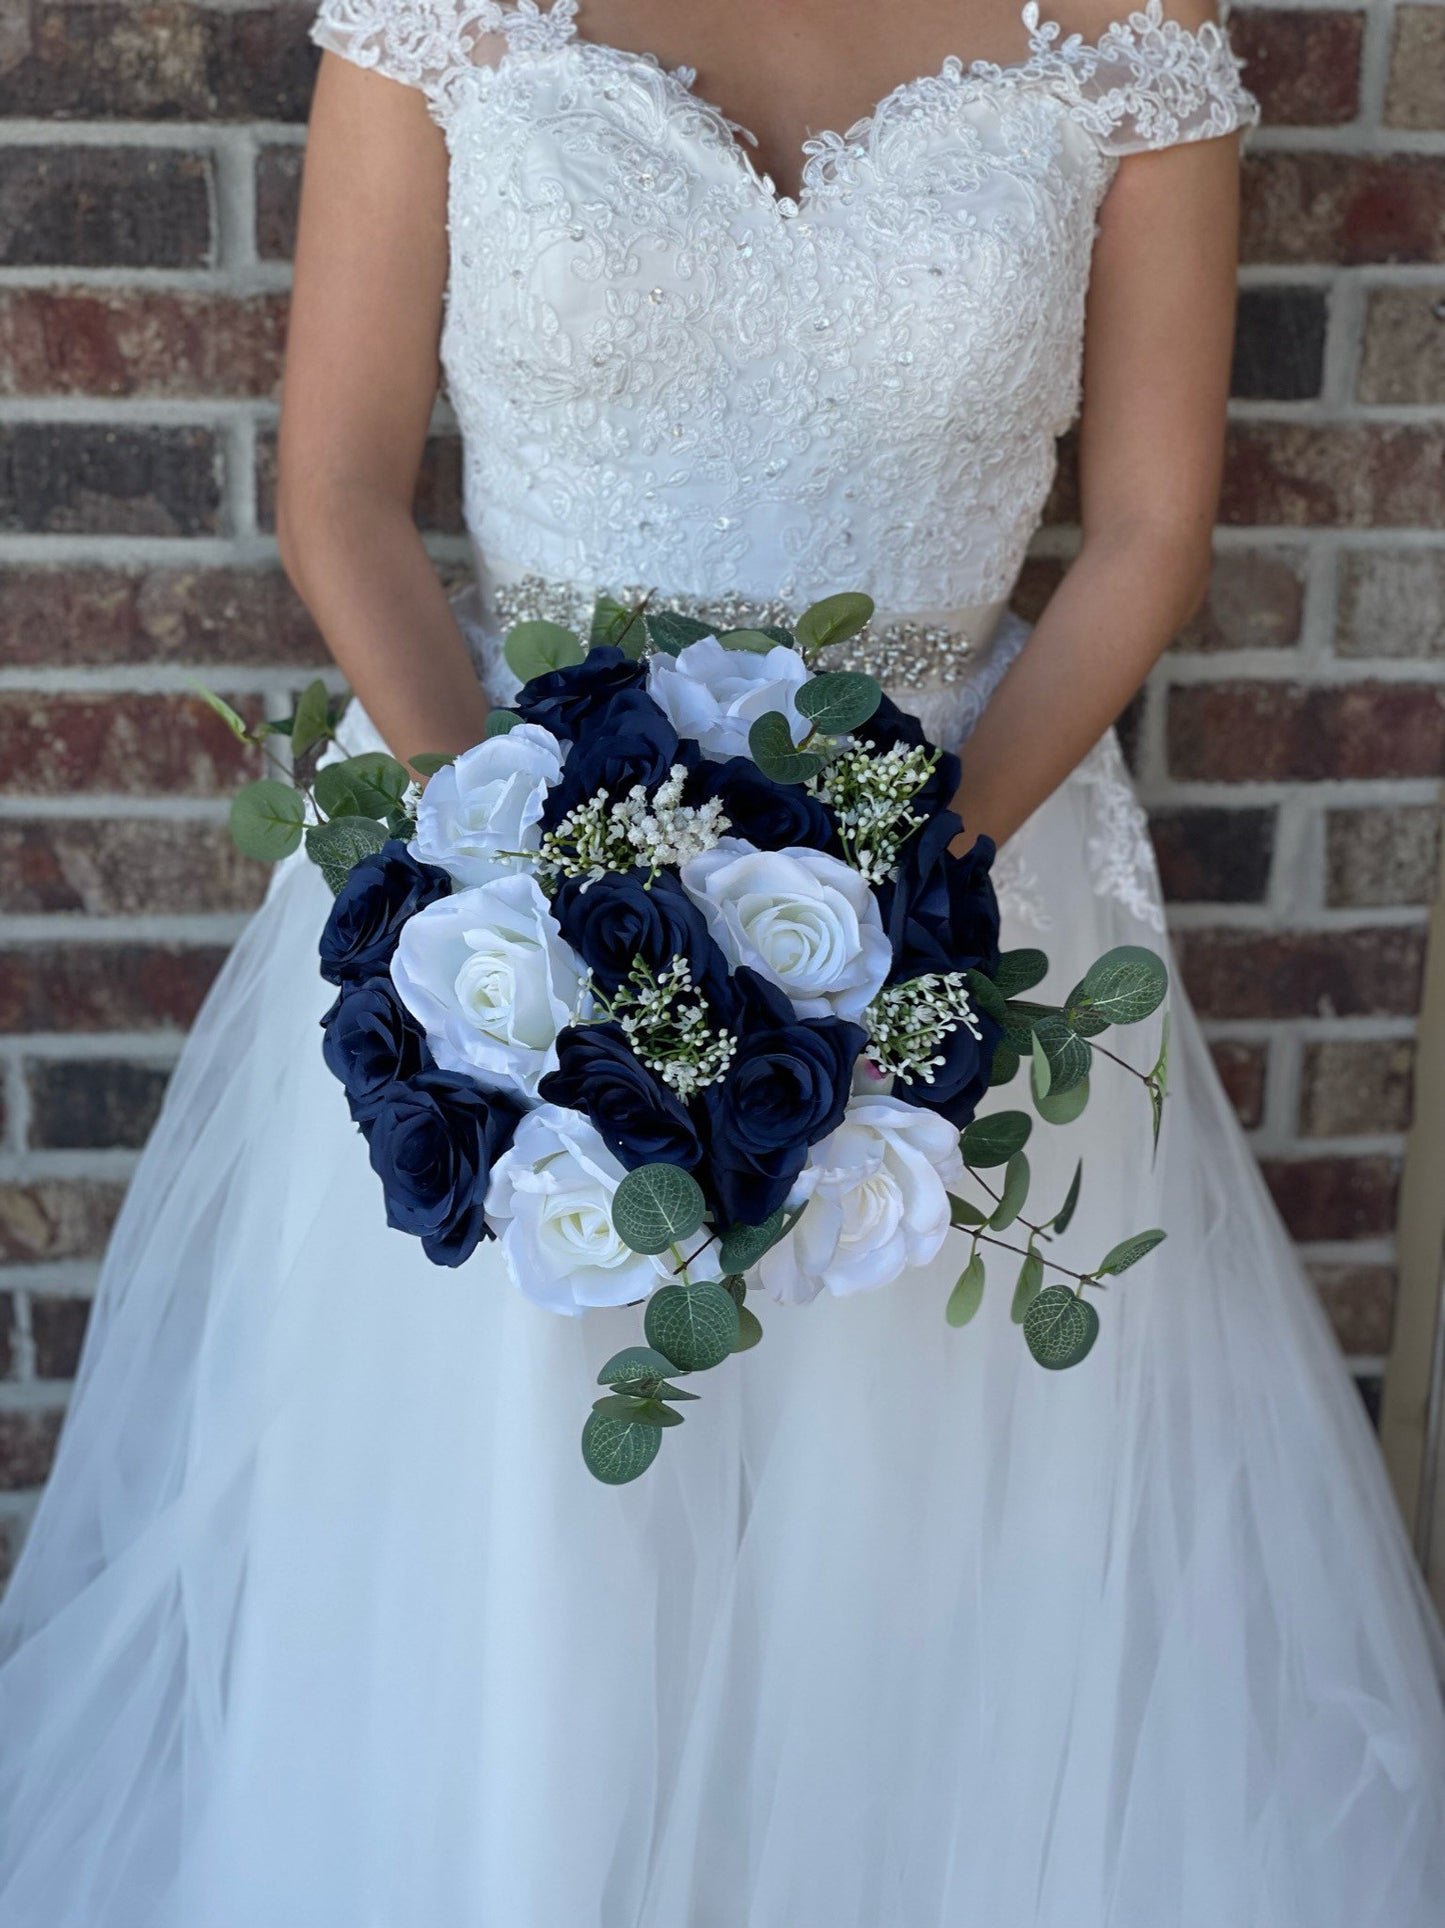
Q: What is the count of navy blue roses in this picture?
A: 12